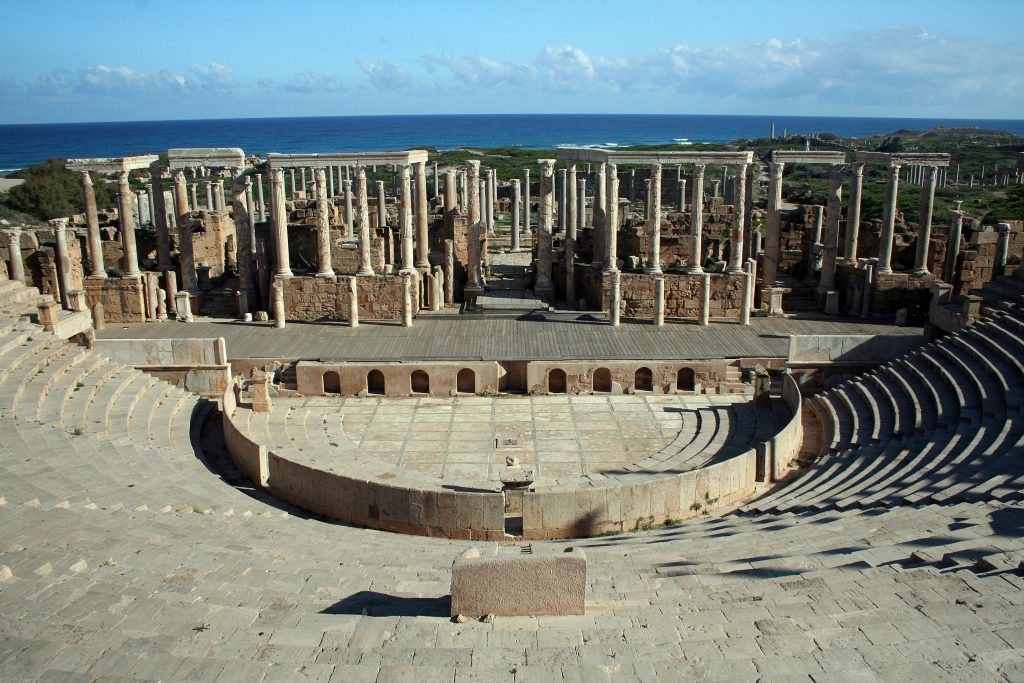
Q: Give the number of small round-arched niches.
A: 8